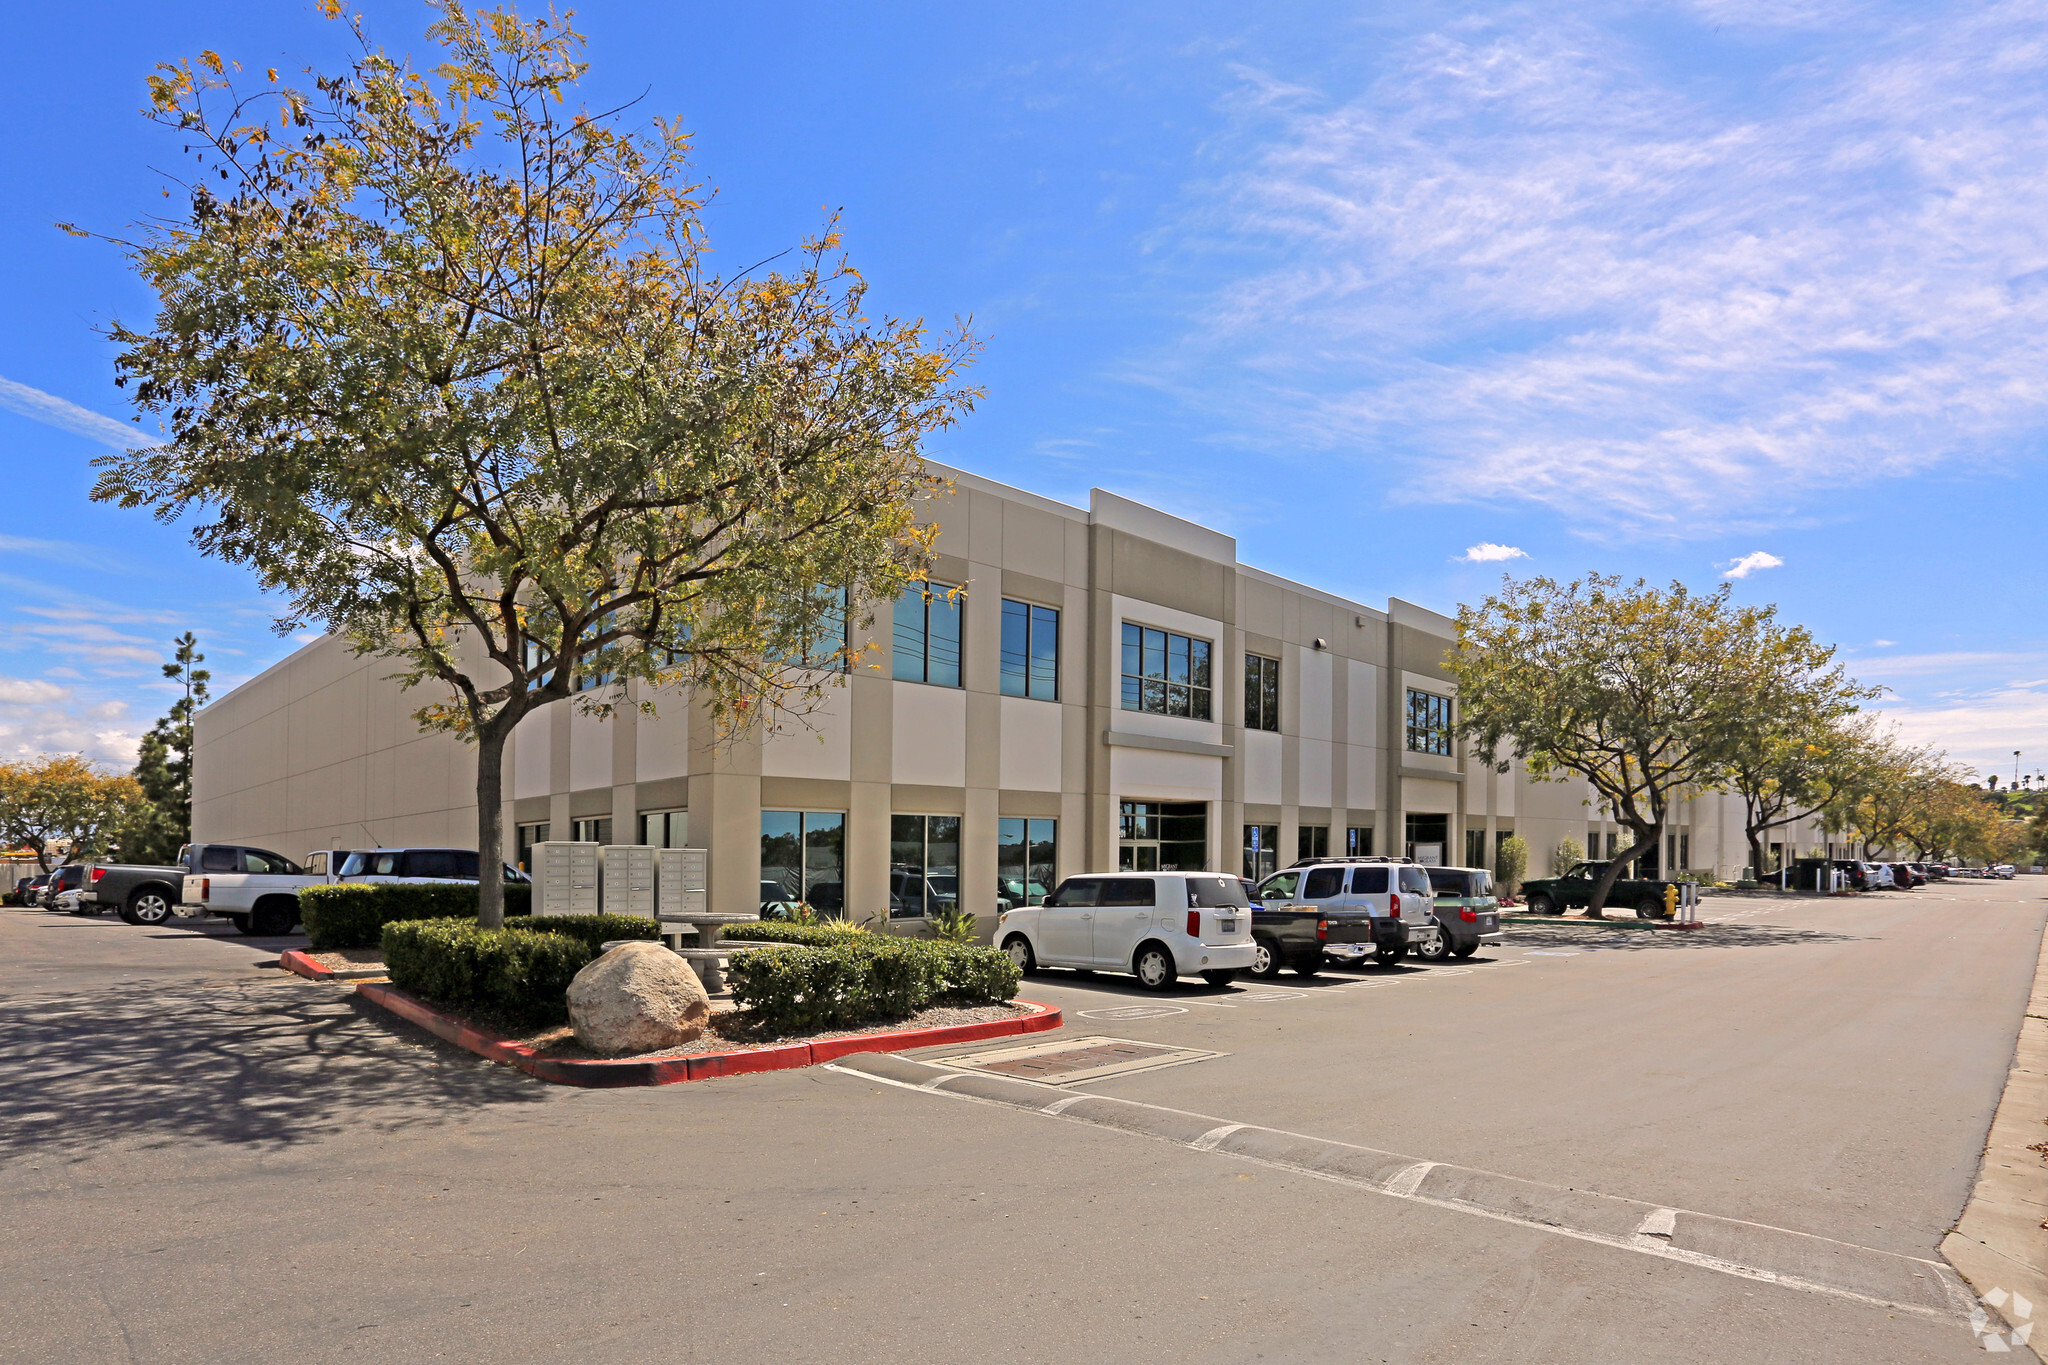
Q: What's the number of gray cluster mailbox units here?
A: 3